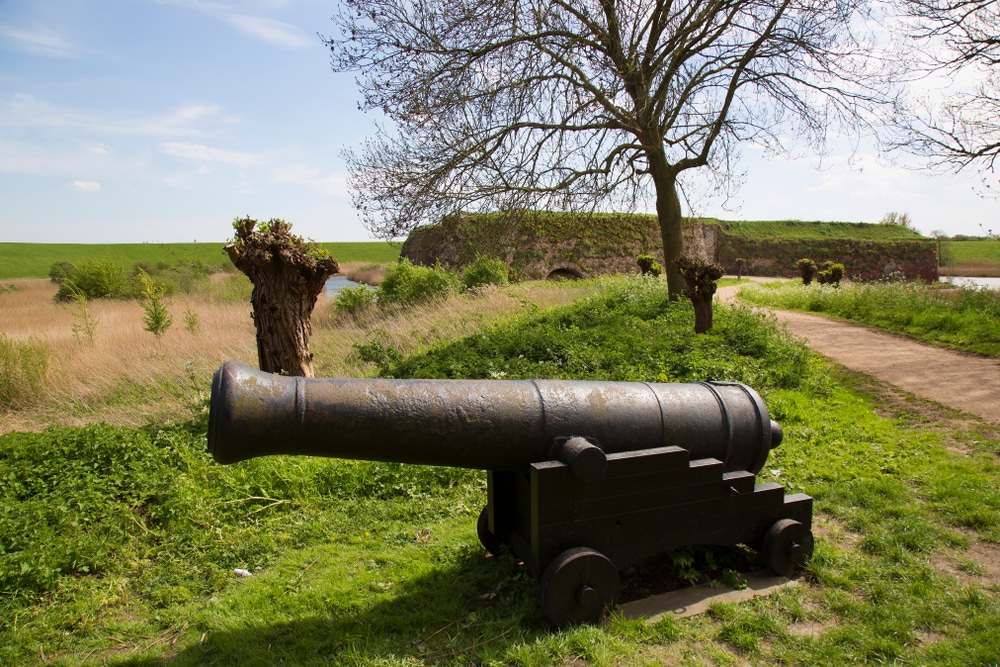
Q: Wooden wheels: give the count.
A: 3